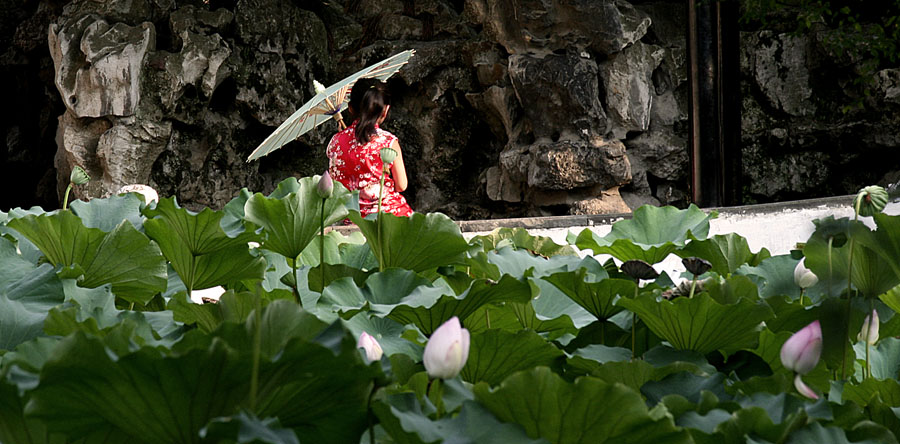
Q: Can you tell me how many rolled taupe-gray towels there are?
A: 0